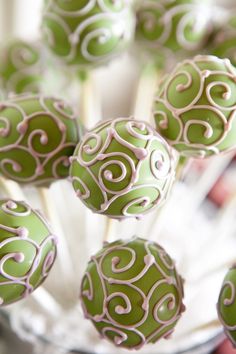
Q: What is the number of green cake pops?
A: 10